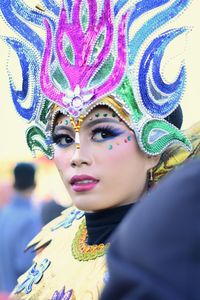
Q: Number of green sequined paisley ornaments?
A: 2